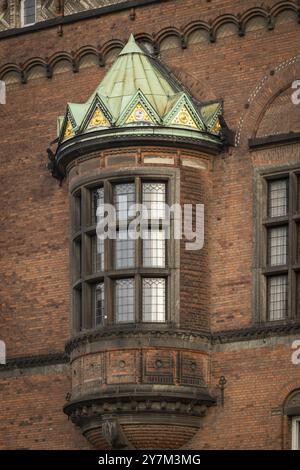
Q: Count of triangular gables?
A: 5